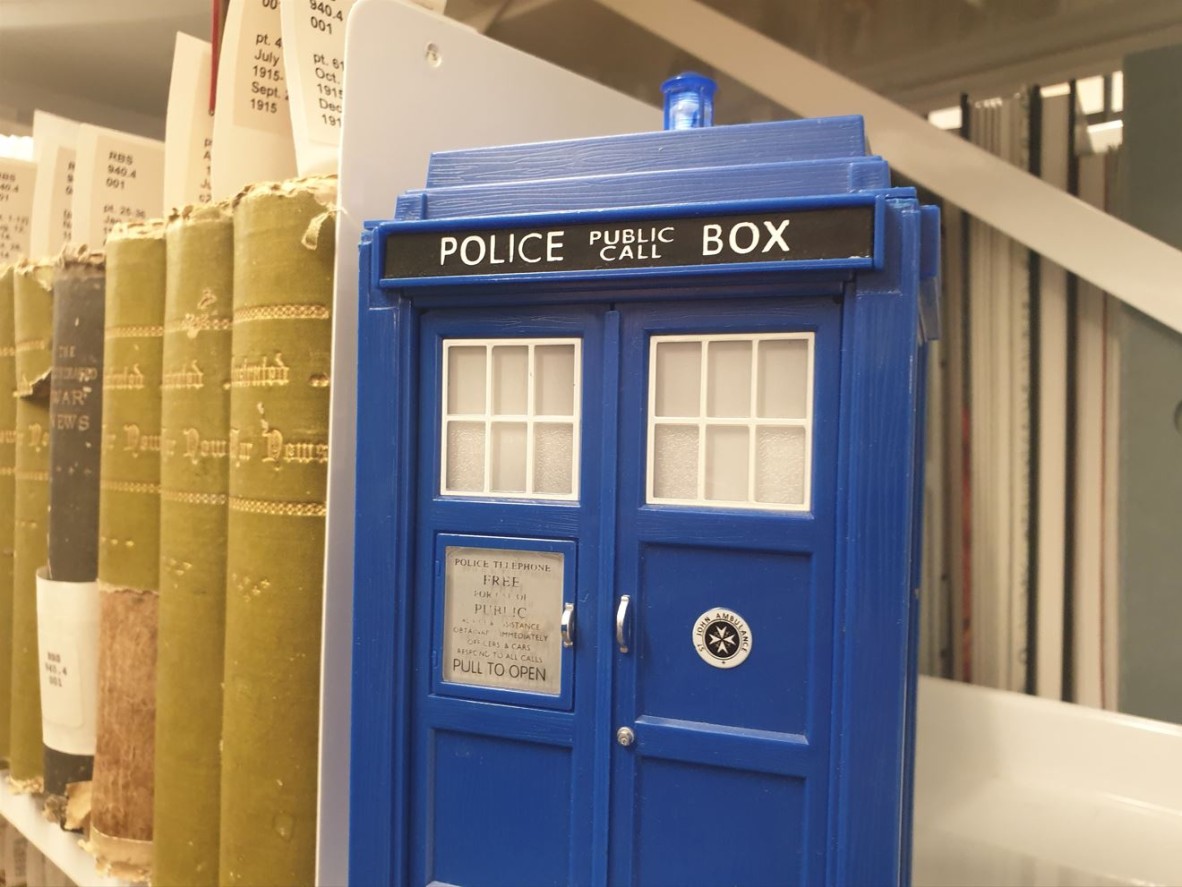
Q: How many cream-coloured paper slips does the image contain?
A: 6